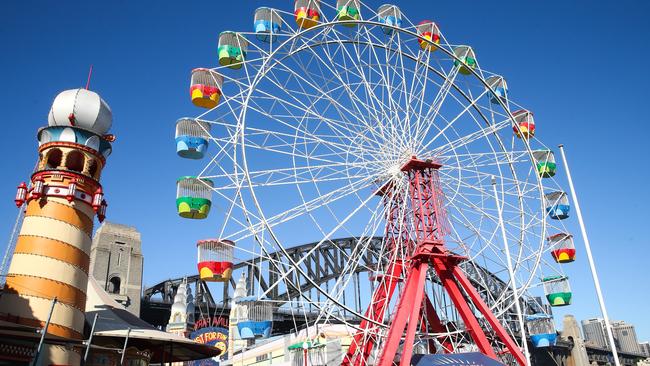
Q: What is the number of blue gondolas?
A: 7